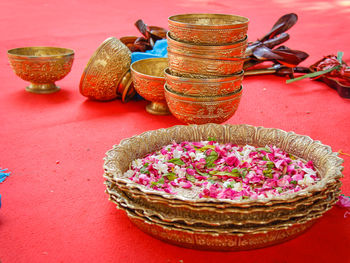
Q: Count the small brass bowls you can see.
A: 8